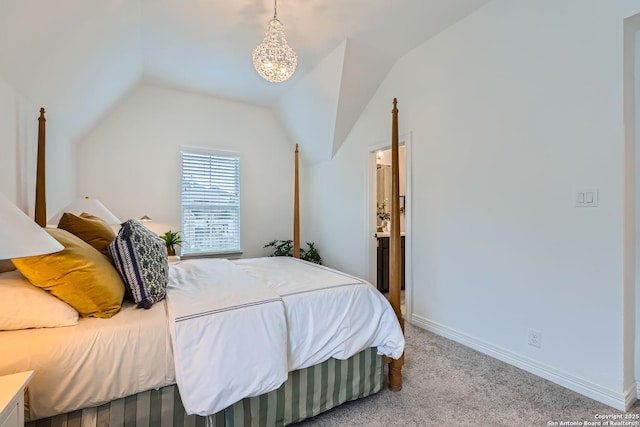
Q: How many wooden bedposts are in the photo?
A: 3